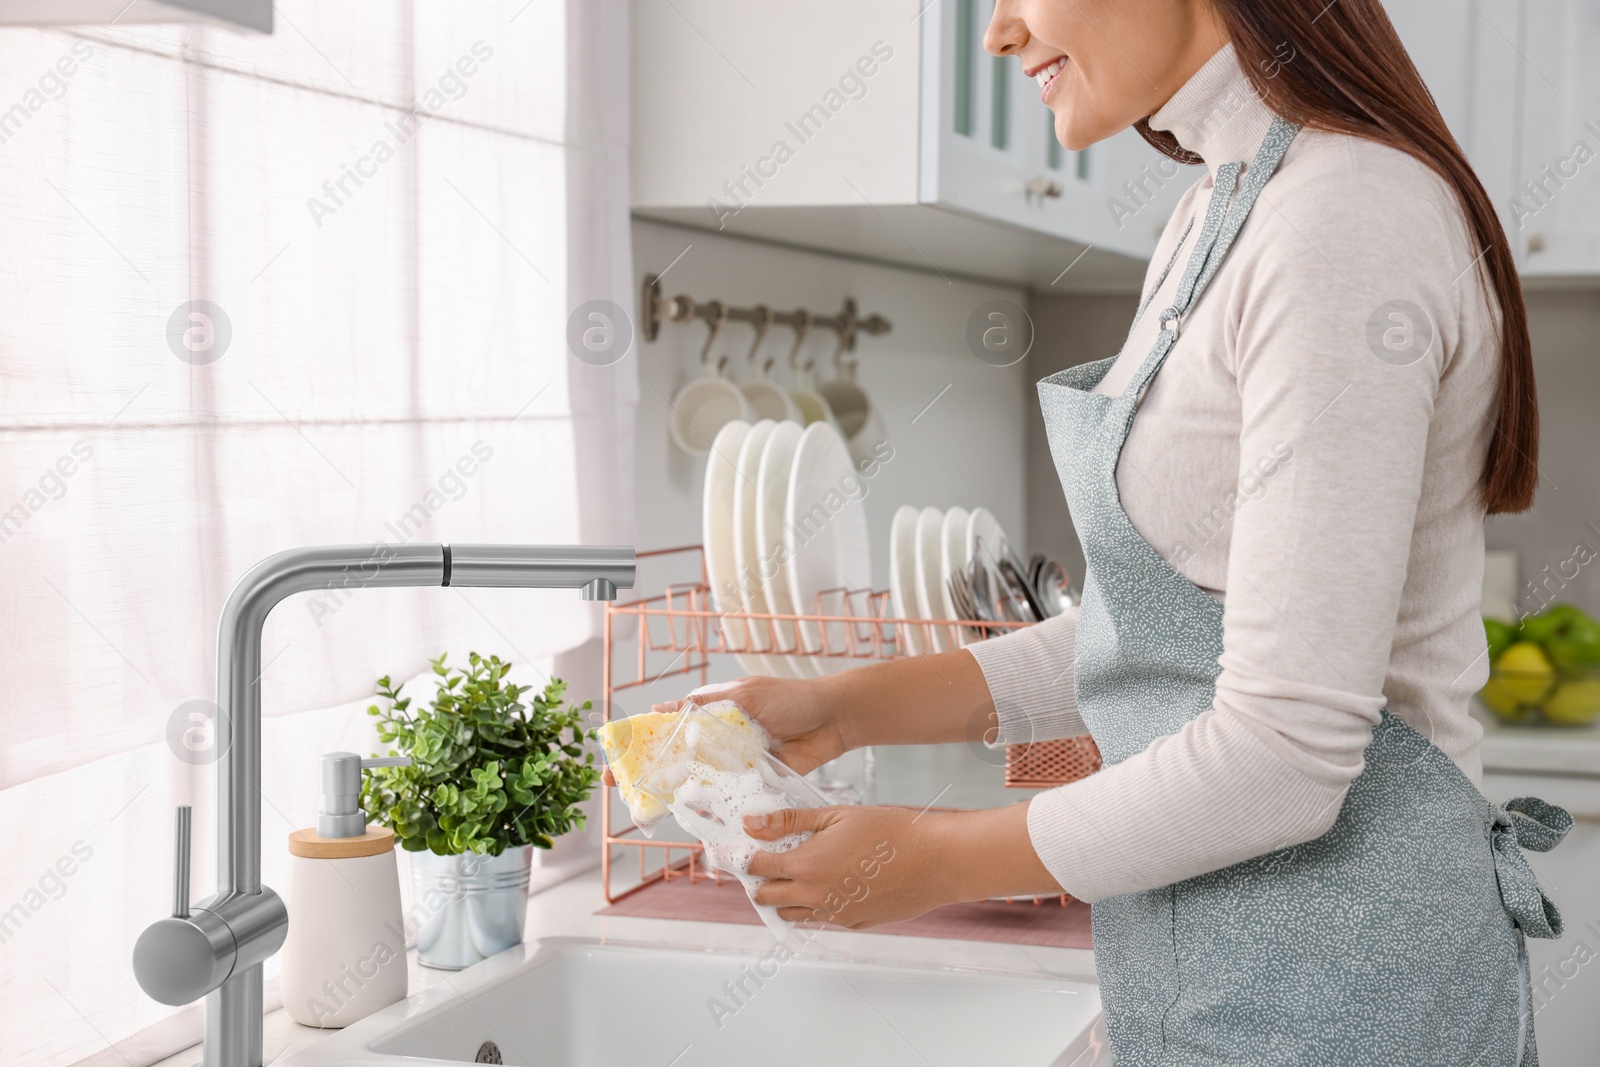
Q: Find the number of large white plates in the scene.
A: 4